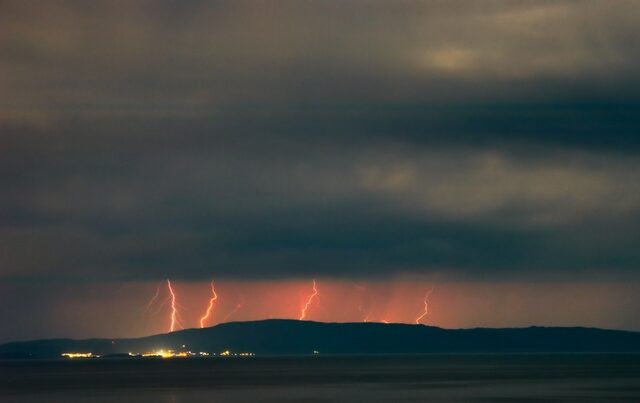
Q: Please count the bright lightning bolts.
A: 4